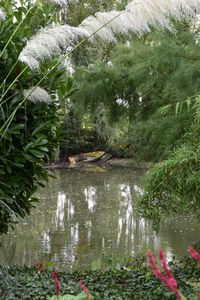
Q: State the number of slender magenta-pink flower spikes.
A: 5